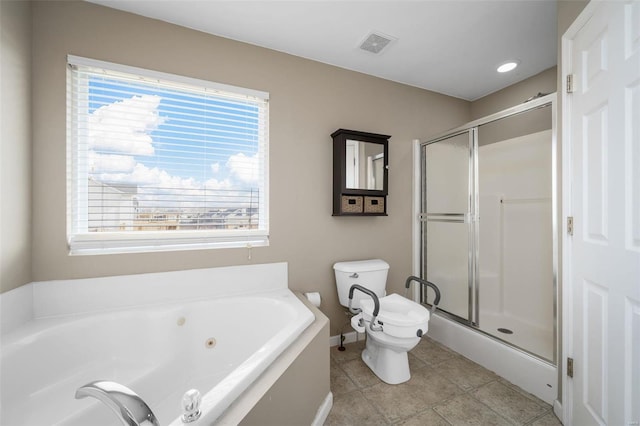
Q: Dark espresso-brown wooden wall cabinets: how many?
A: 1